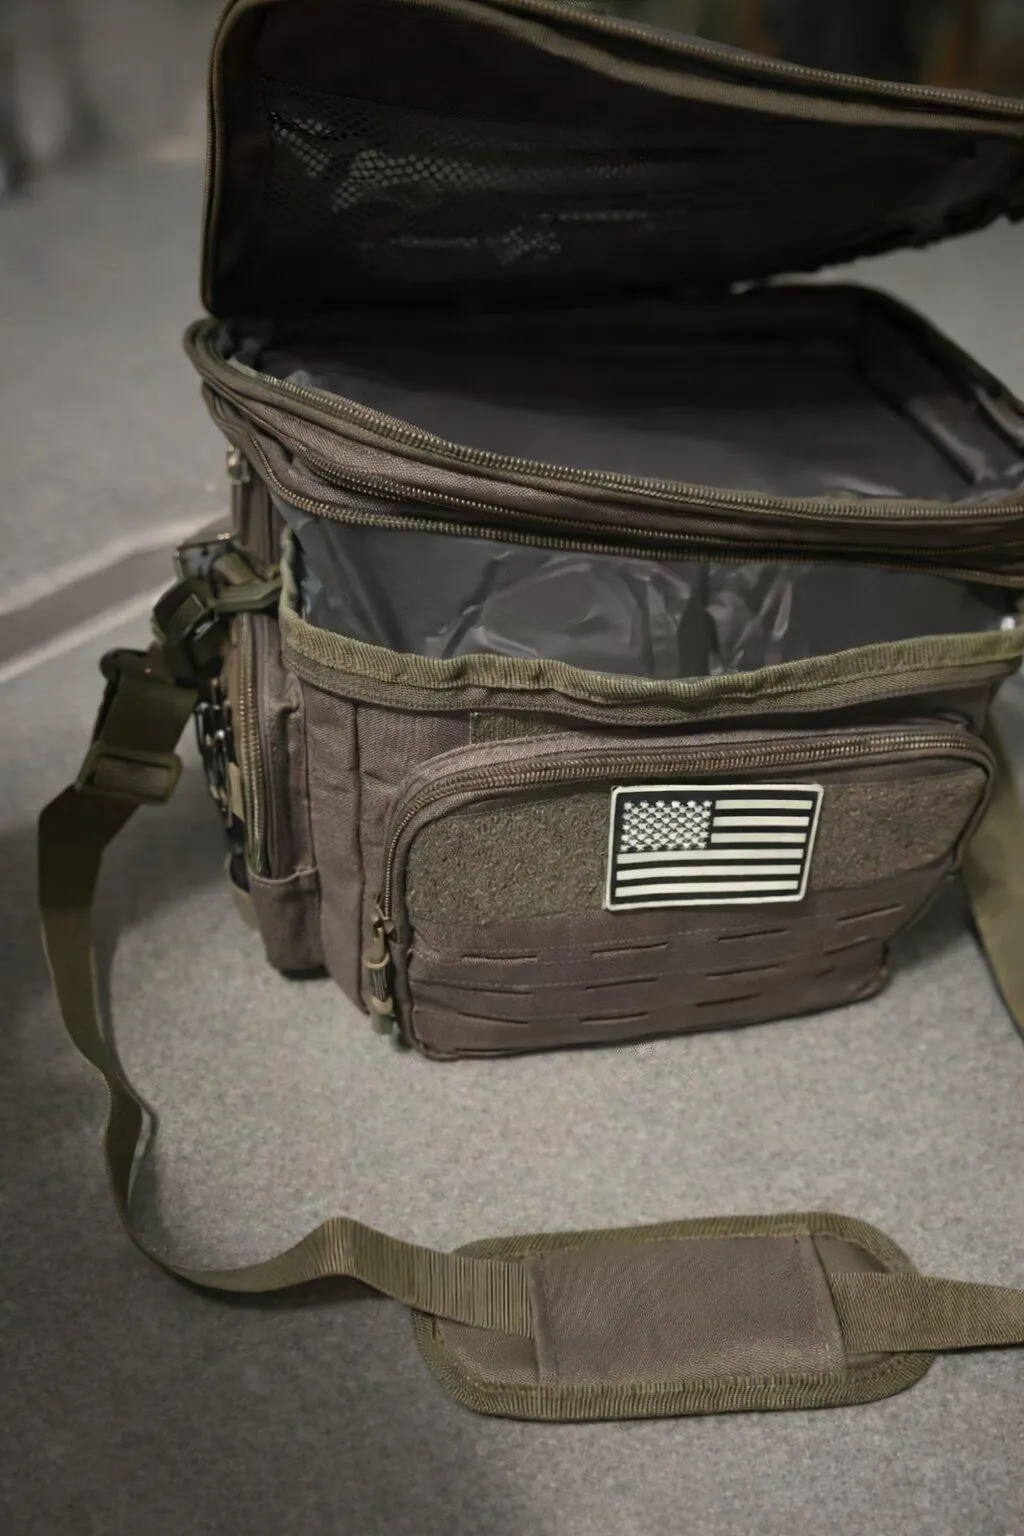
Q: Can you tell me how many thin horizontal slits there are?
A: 12